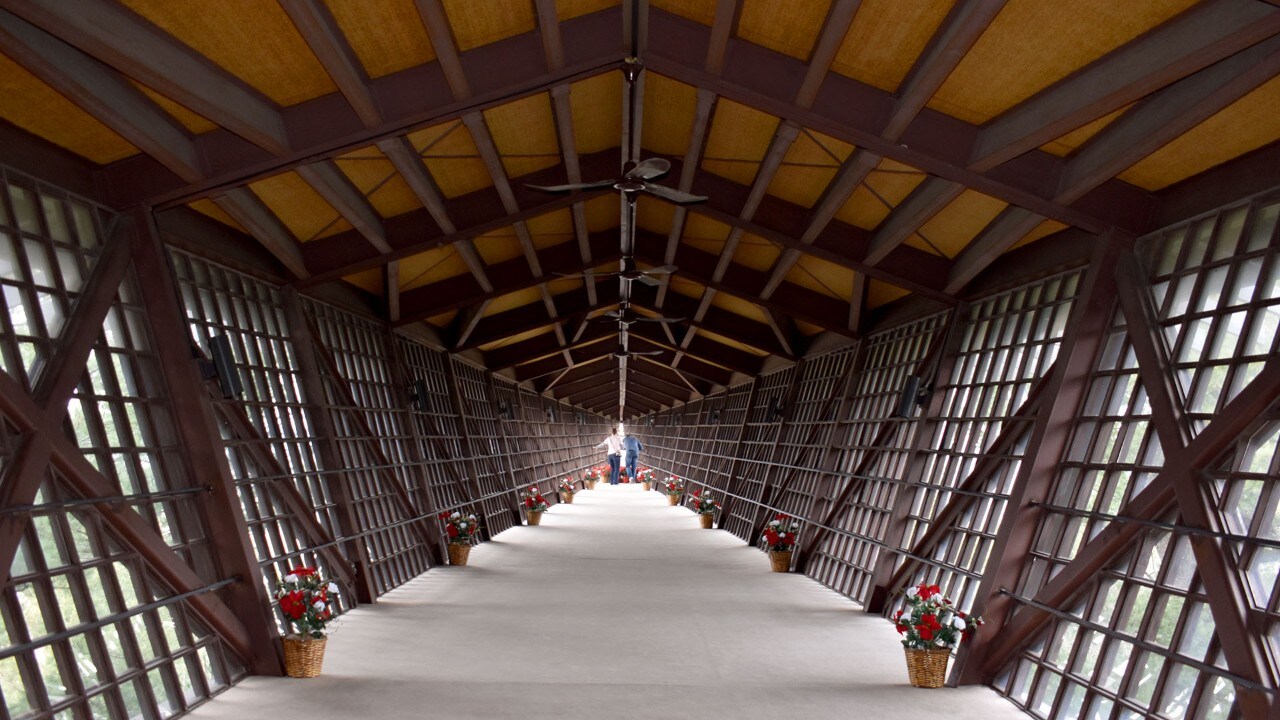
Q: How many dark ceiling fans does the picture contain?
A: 4